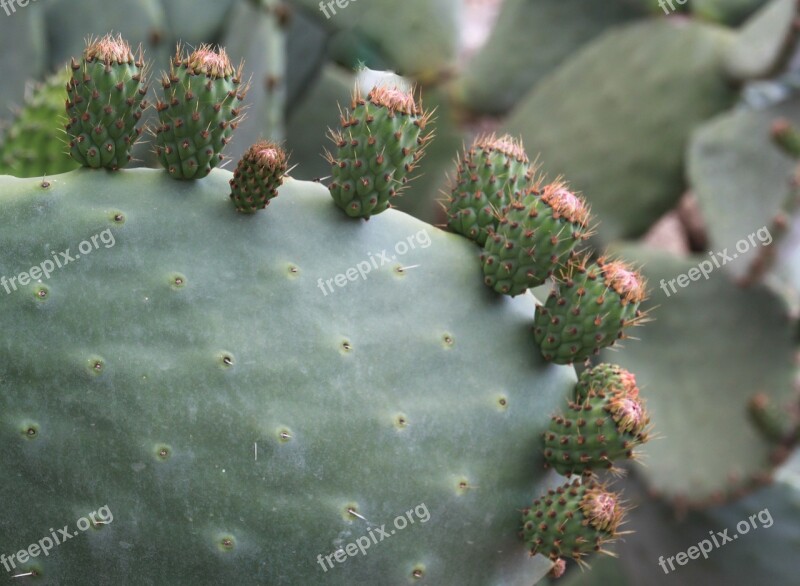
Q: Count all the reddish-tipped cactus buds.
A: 10